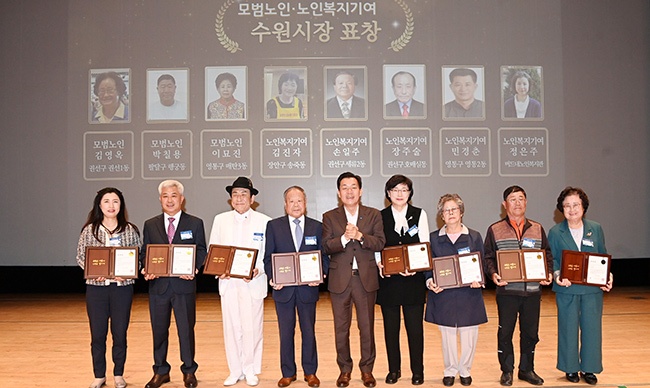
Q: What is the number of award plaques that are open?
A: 8